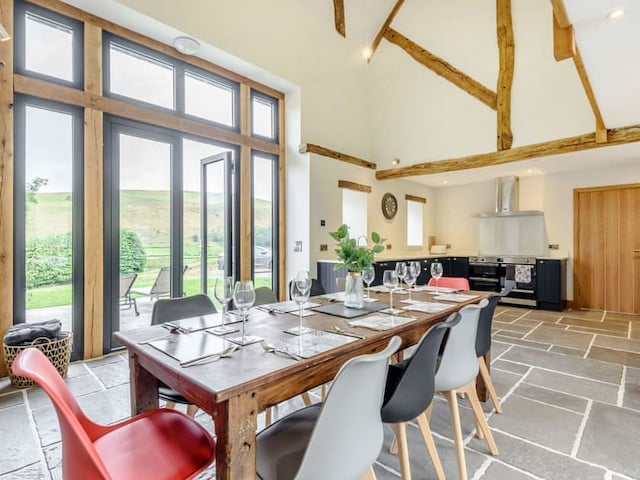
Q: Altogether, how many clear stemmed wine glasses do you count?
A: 10